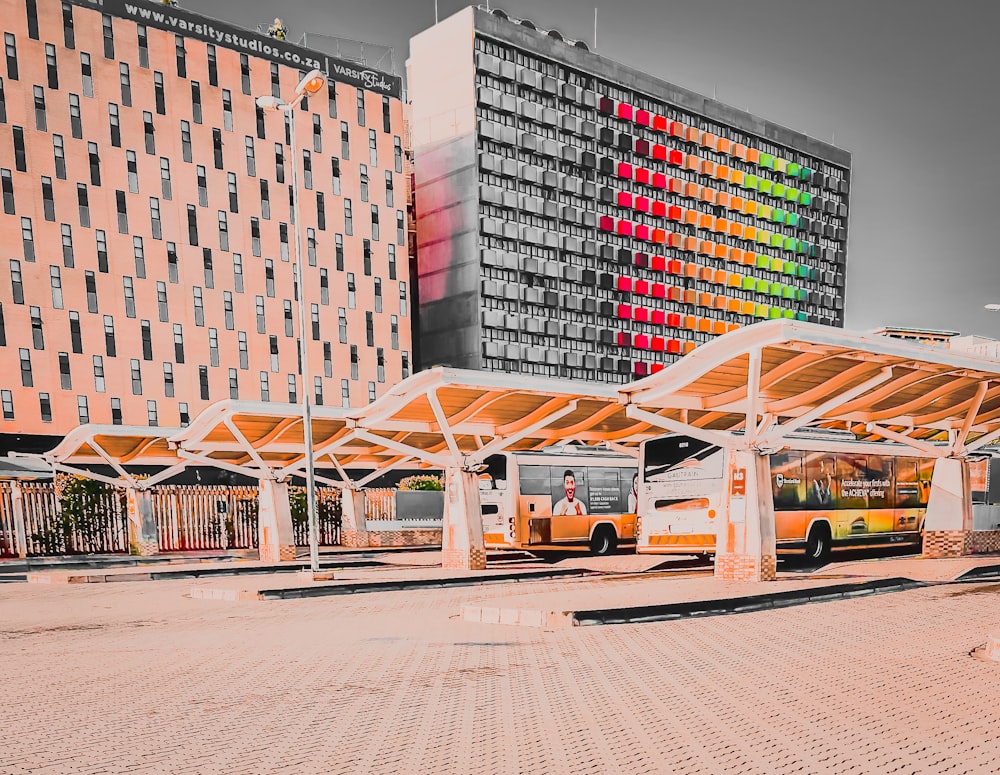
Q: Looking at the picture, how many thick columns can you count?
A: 6